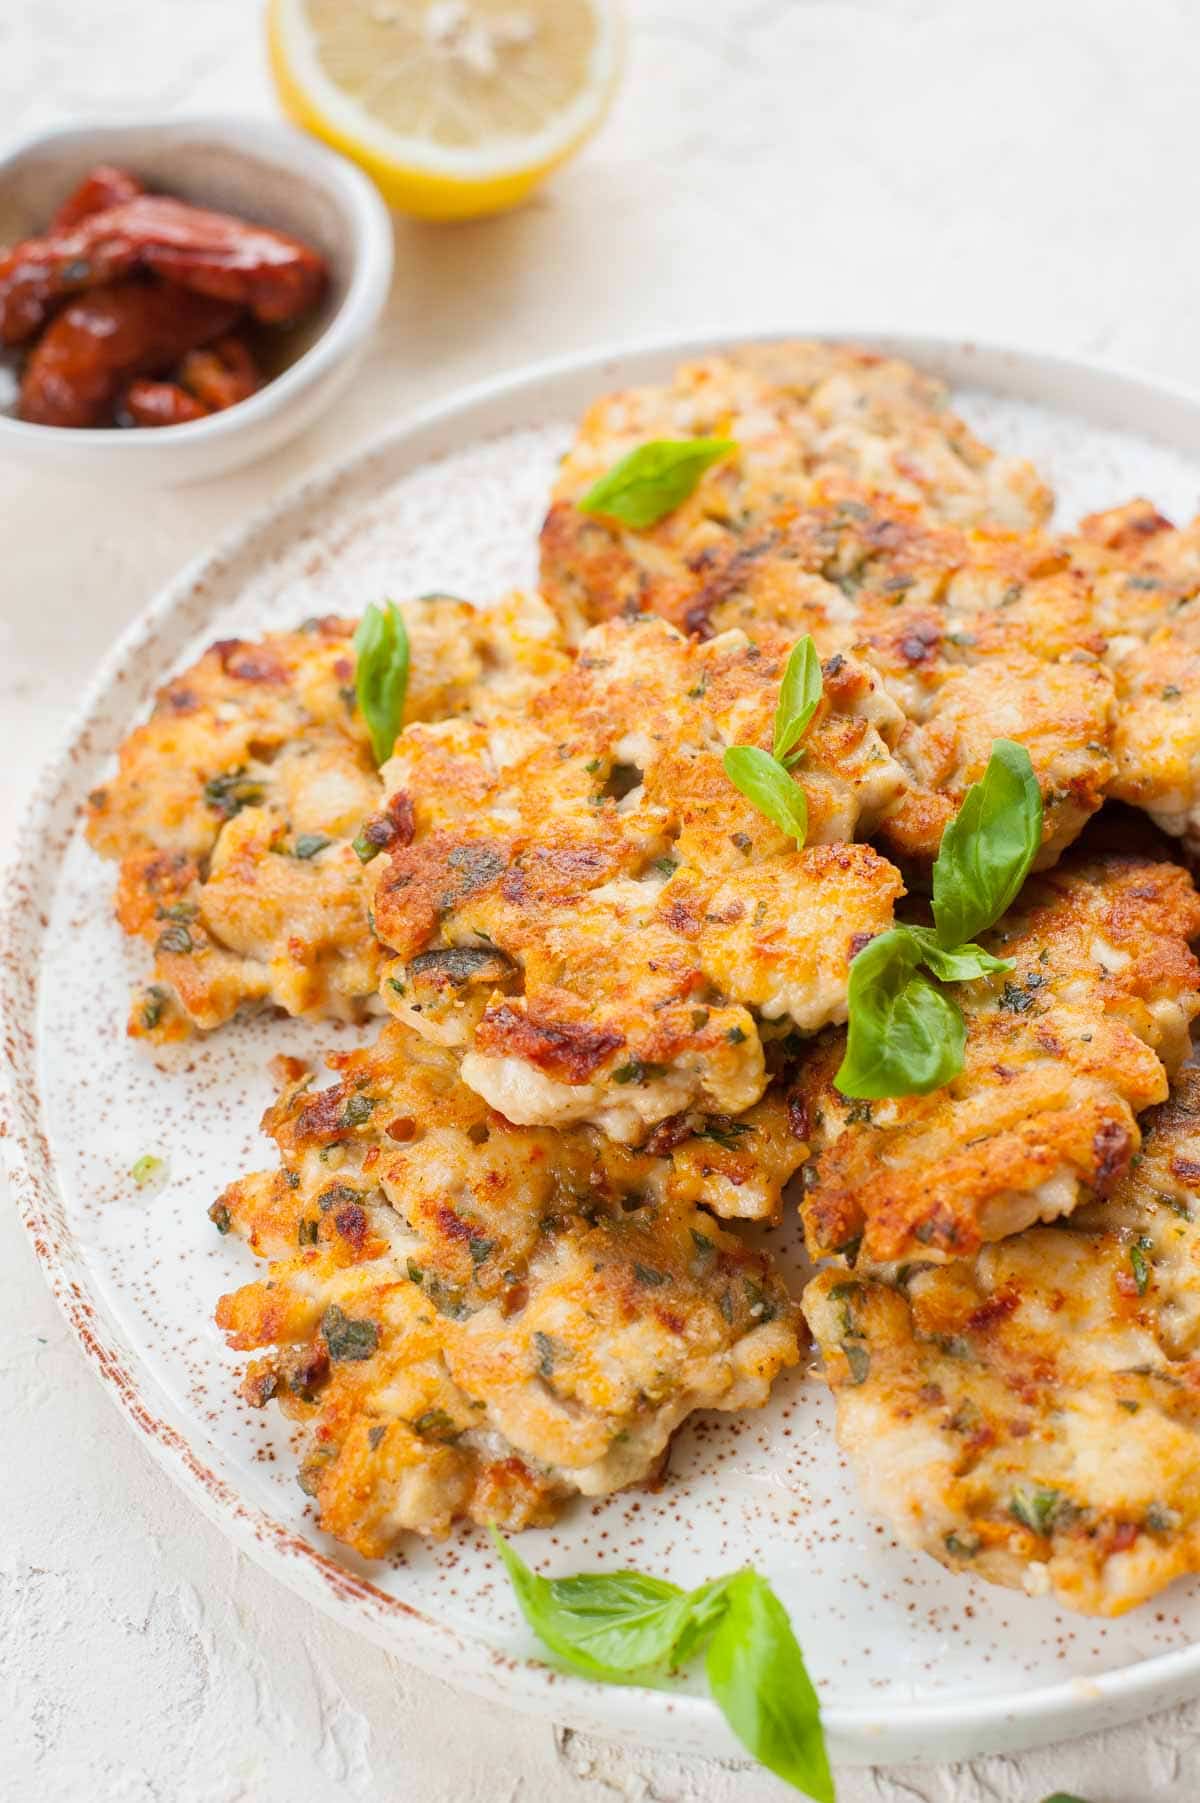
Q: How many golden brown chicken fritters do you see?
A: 8